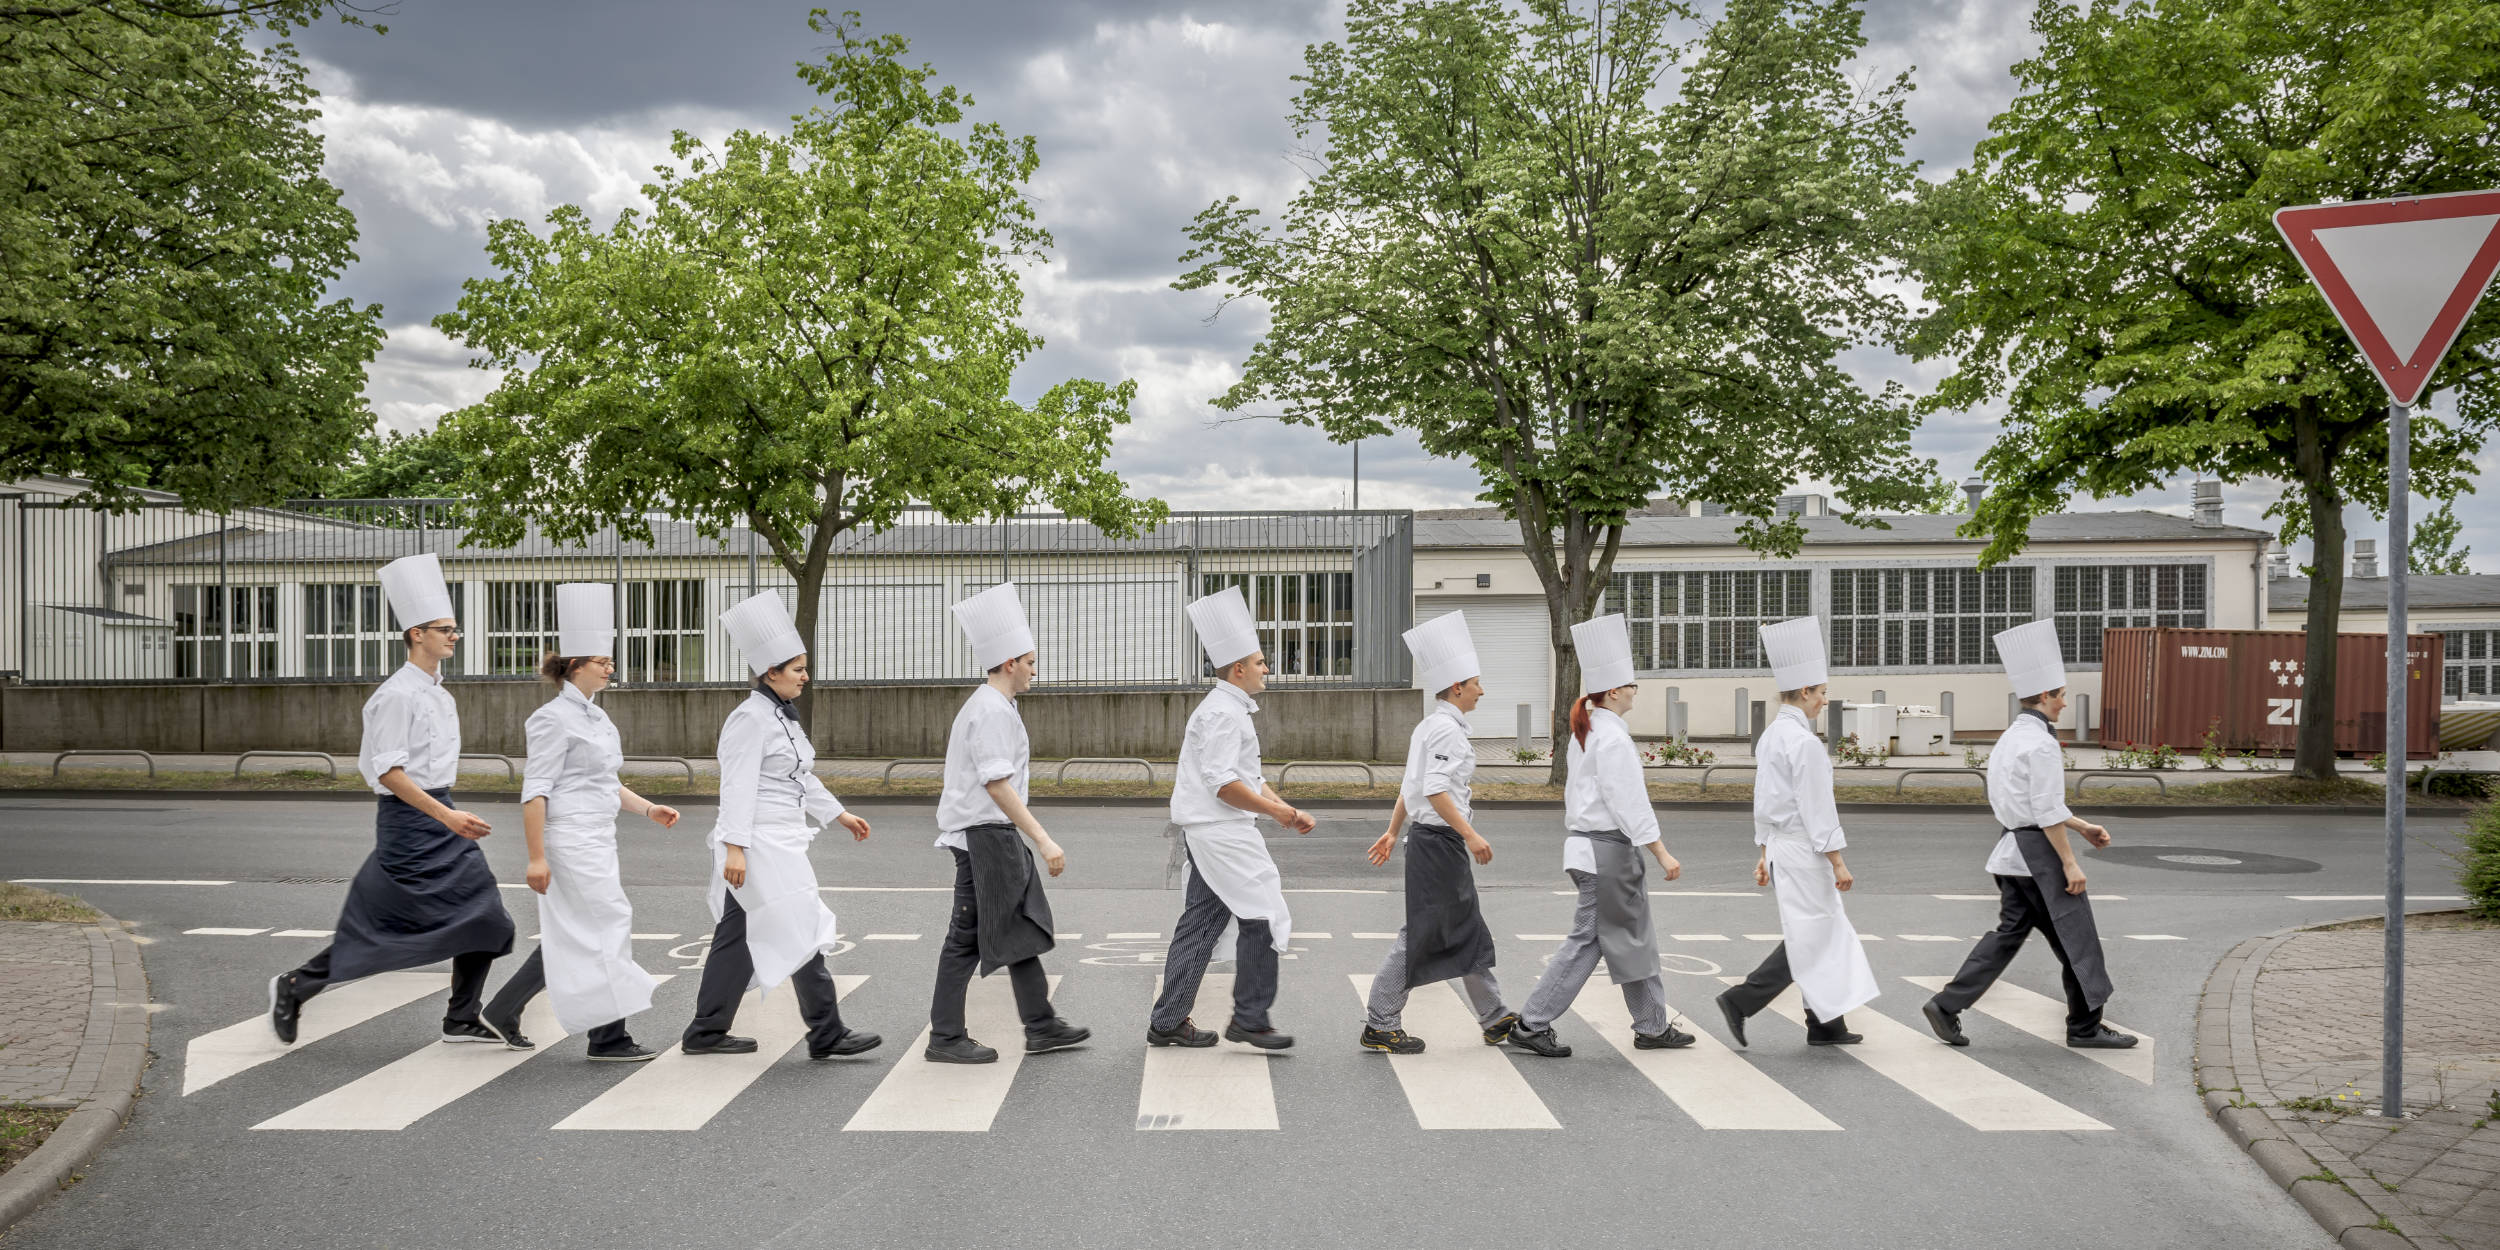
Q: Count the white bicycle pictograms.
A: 3